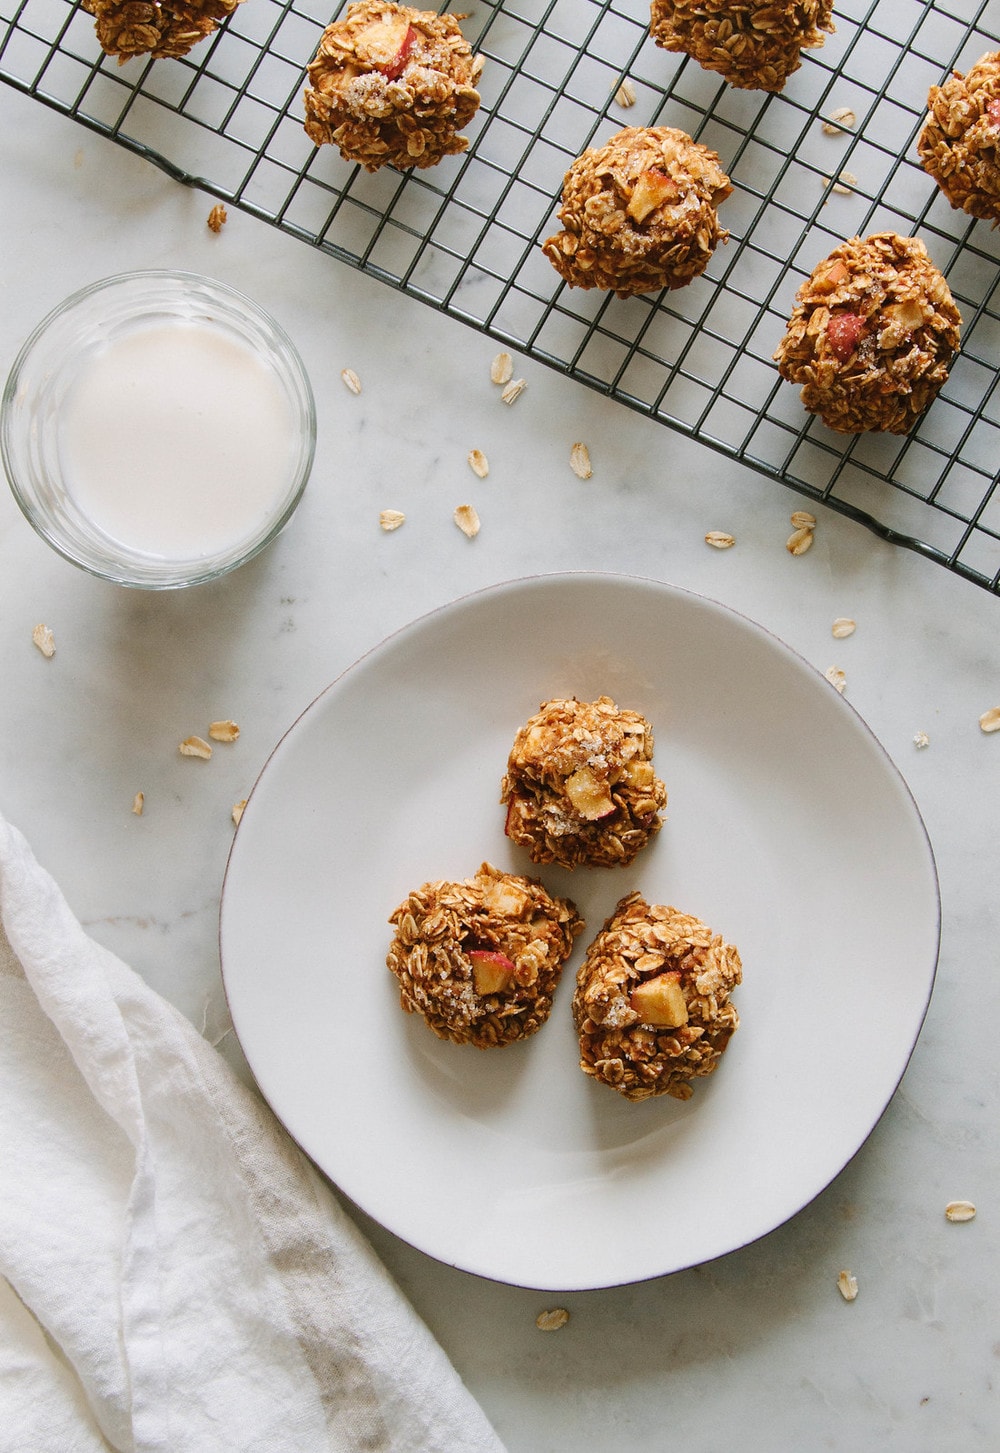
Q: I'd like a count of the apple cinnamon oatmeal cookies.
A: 9